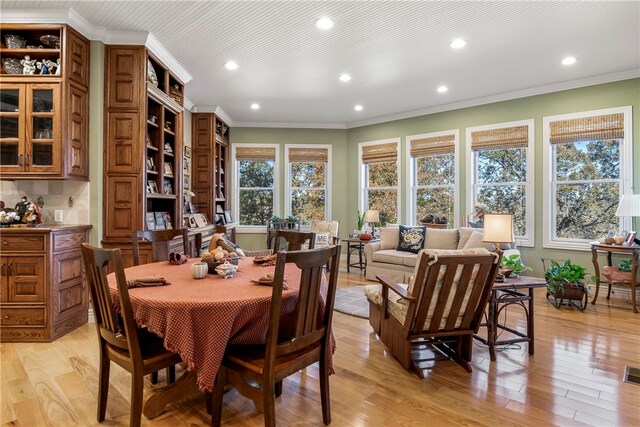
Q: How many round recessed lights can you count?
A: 8